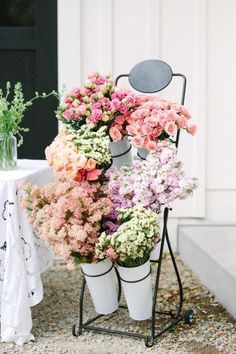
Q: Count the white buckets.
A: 4